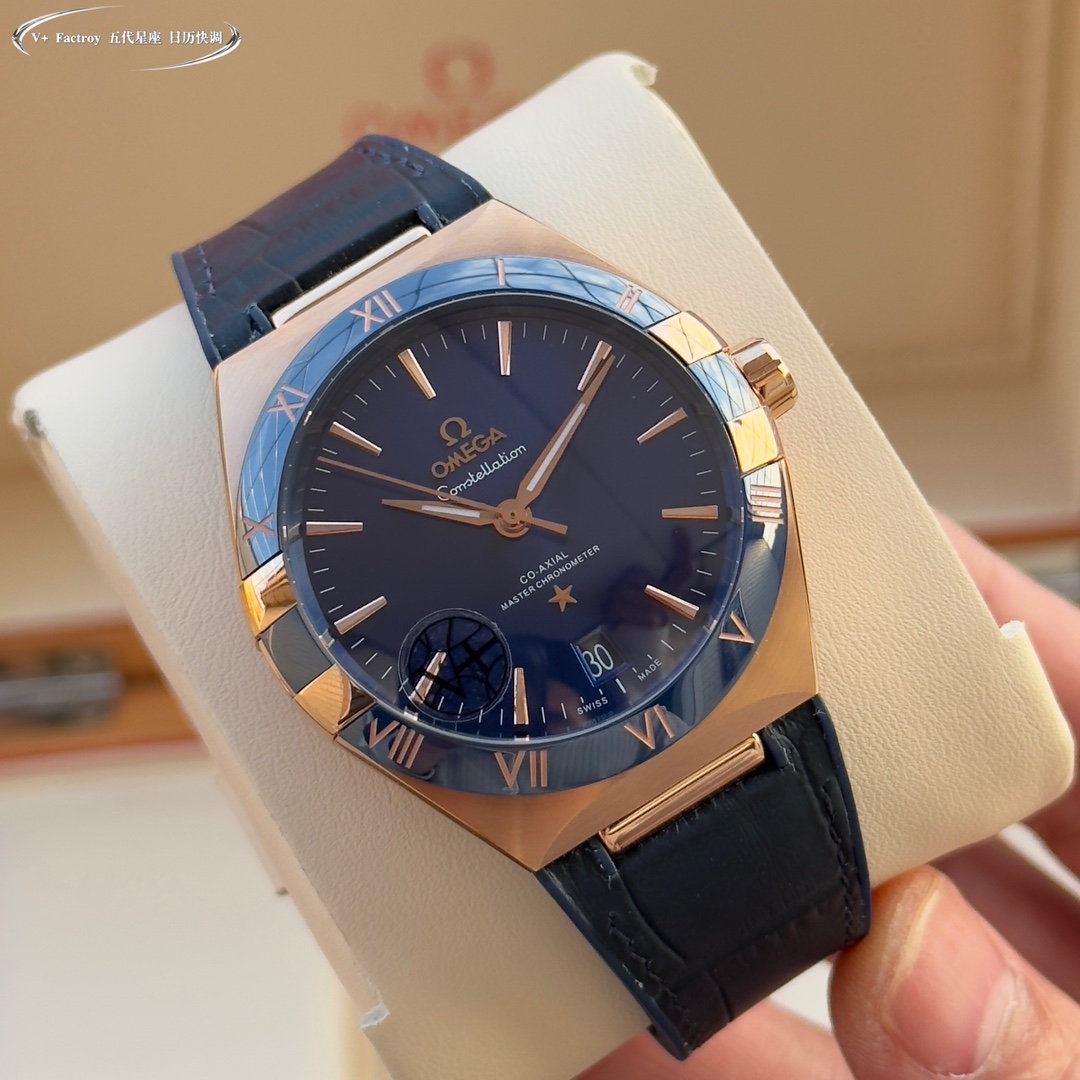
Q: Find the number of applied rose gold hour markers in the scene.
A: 11